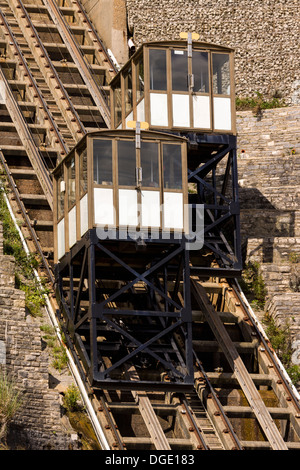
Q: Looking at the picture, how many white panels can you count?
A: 14